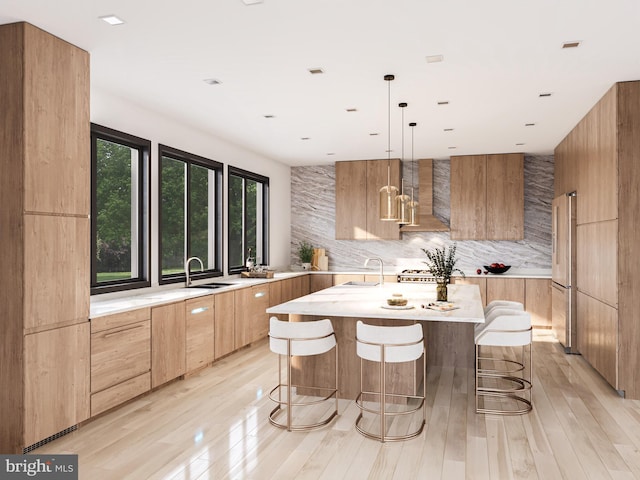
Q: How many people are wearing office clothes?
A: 0